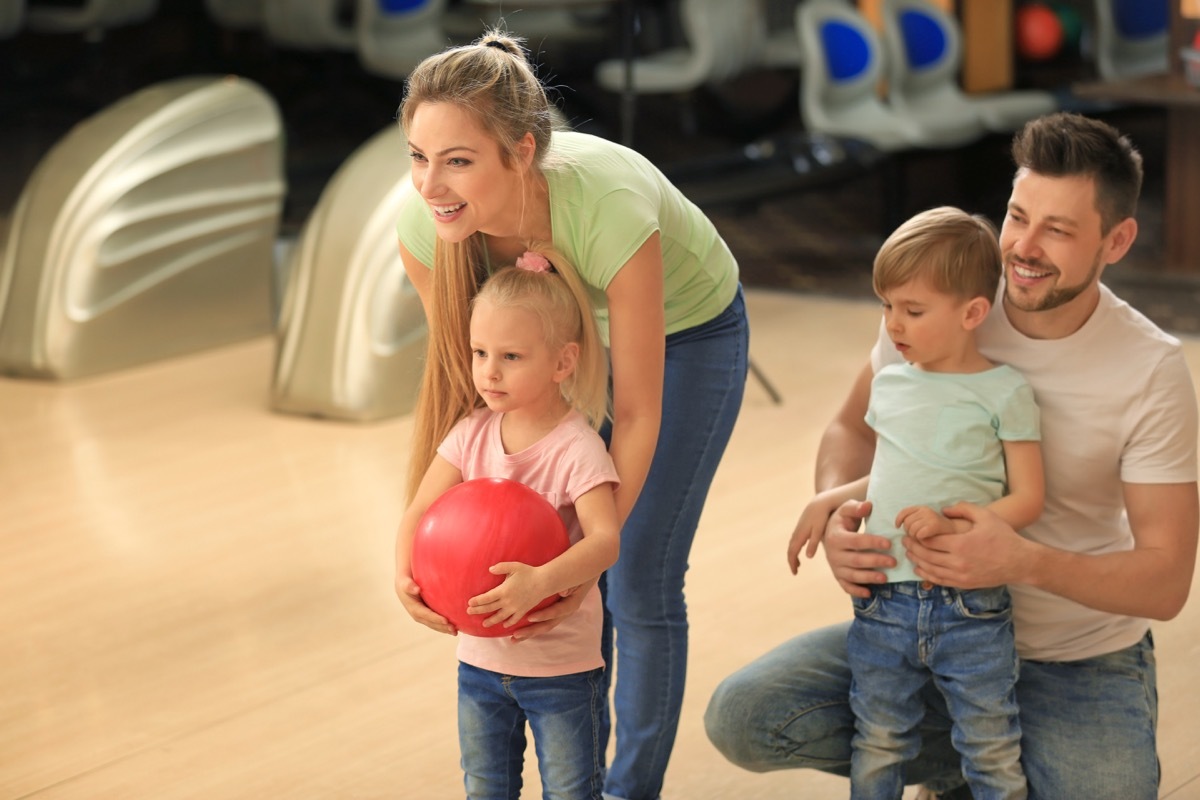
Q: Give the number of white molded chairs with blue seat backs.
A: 4